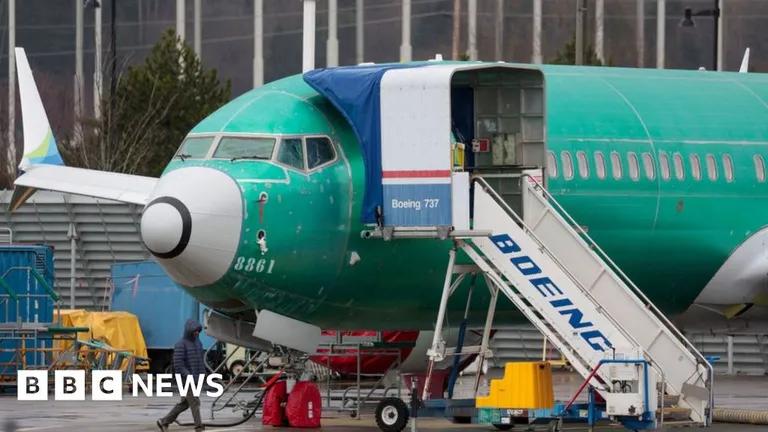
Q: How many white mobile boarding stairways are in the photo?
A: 1